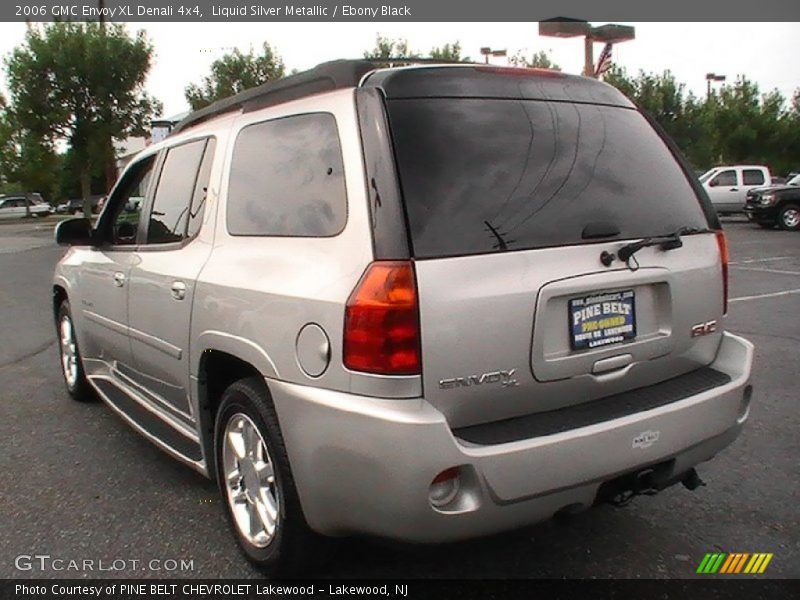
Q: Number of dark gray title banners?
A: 1